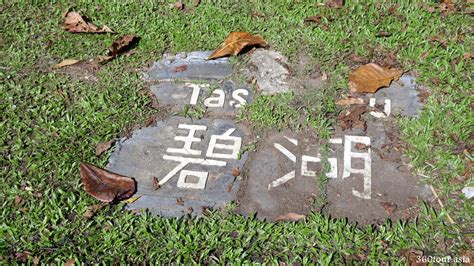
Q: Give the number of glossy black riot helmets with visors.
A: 0